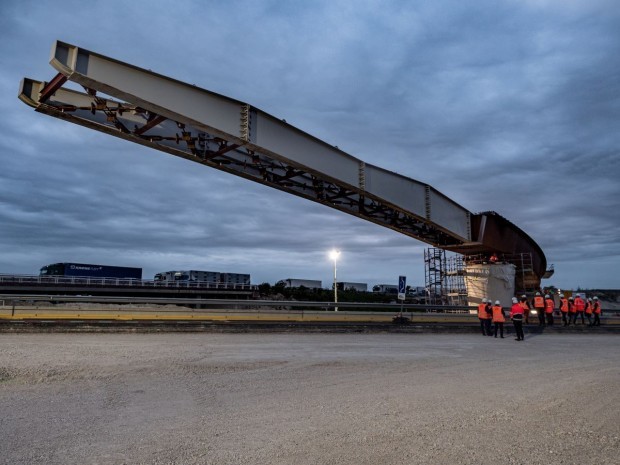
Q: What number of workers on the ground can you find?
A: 13